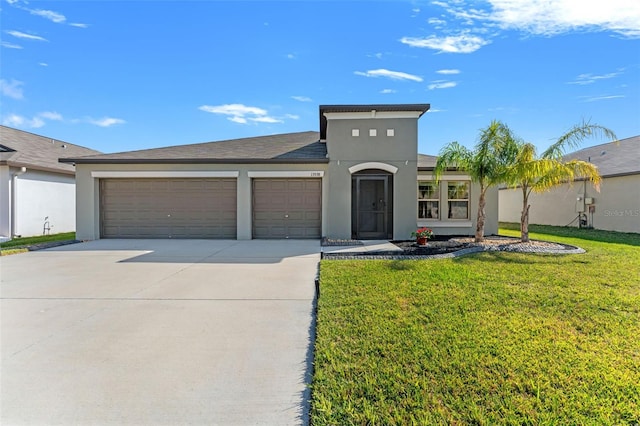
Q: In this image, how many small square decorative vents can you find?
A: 3